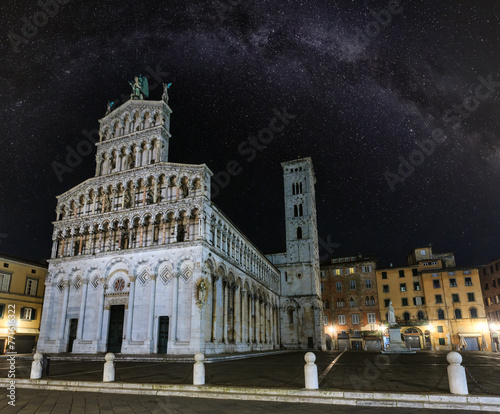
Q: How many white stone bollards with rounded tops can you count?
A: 5